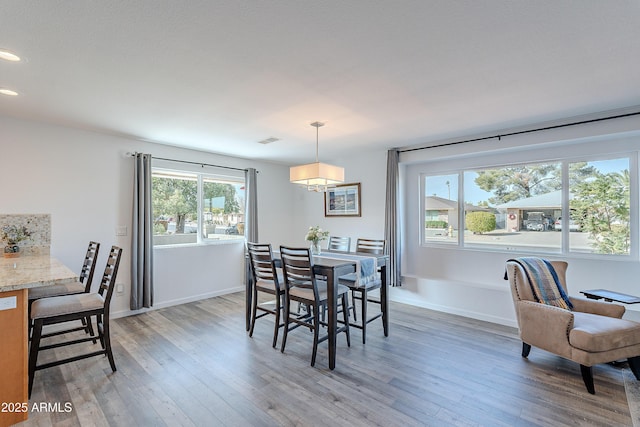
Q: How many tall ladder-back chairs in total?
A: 6